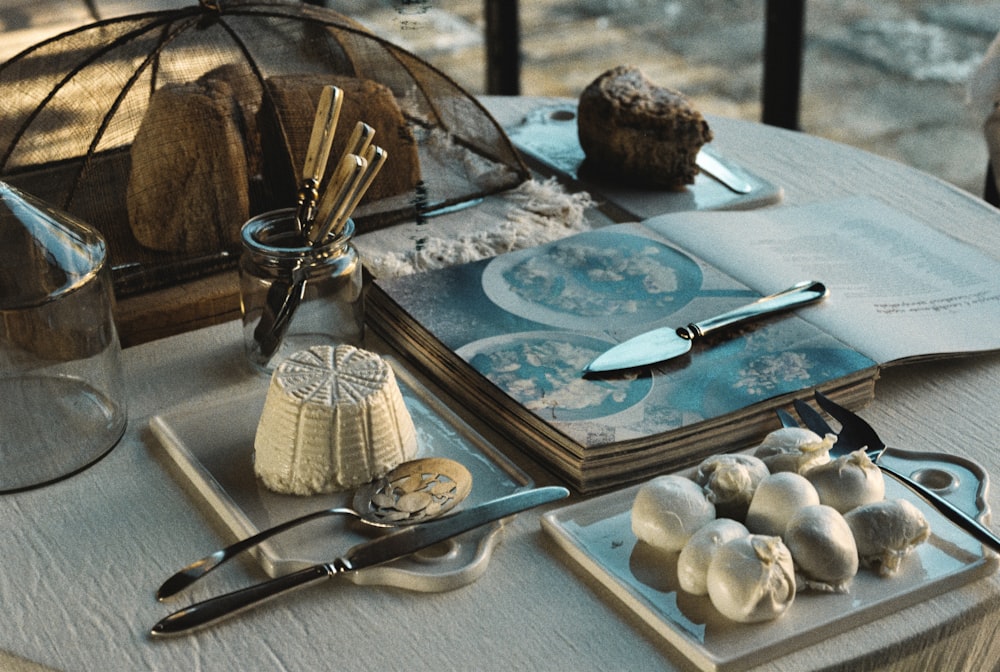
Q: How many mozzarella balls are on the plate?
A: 9